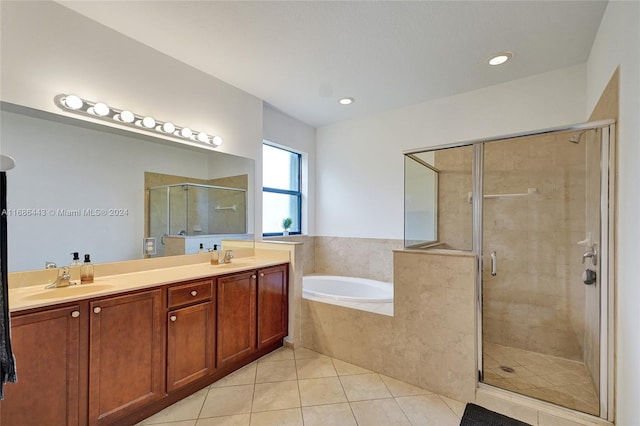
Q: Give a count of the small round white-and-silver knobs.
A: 6